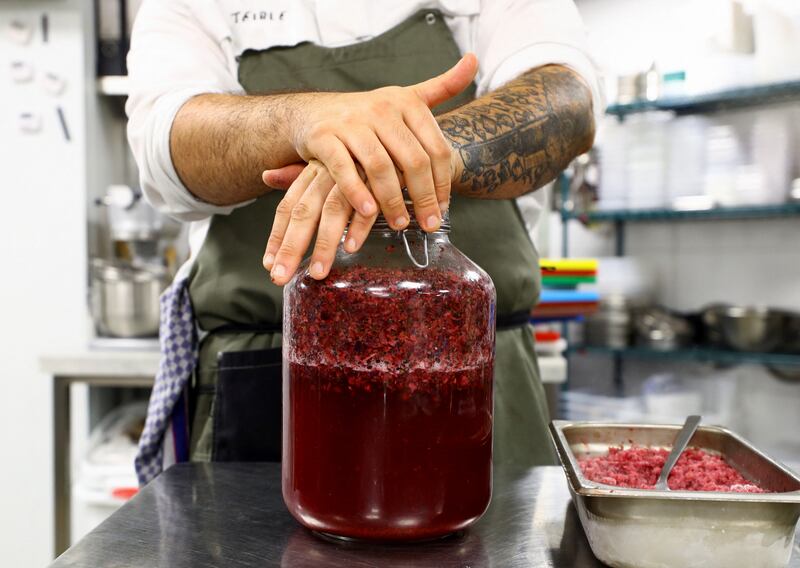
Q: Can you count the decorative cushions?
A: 0